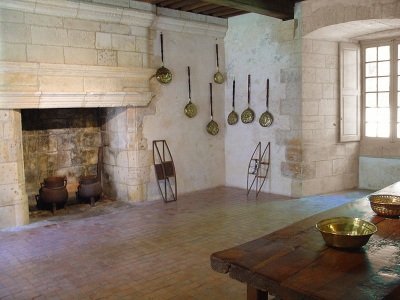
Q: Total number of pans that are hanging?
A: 7